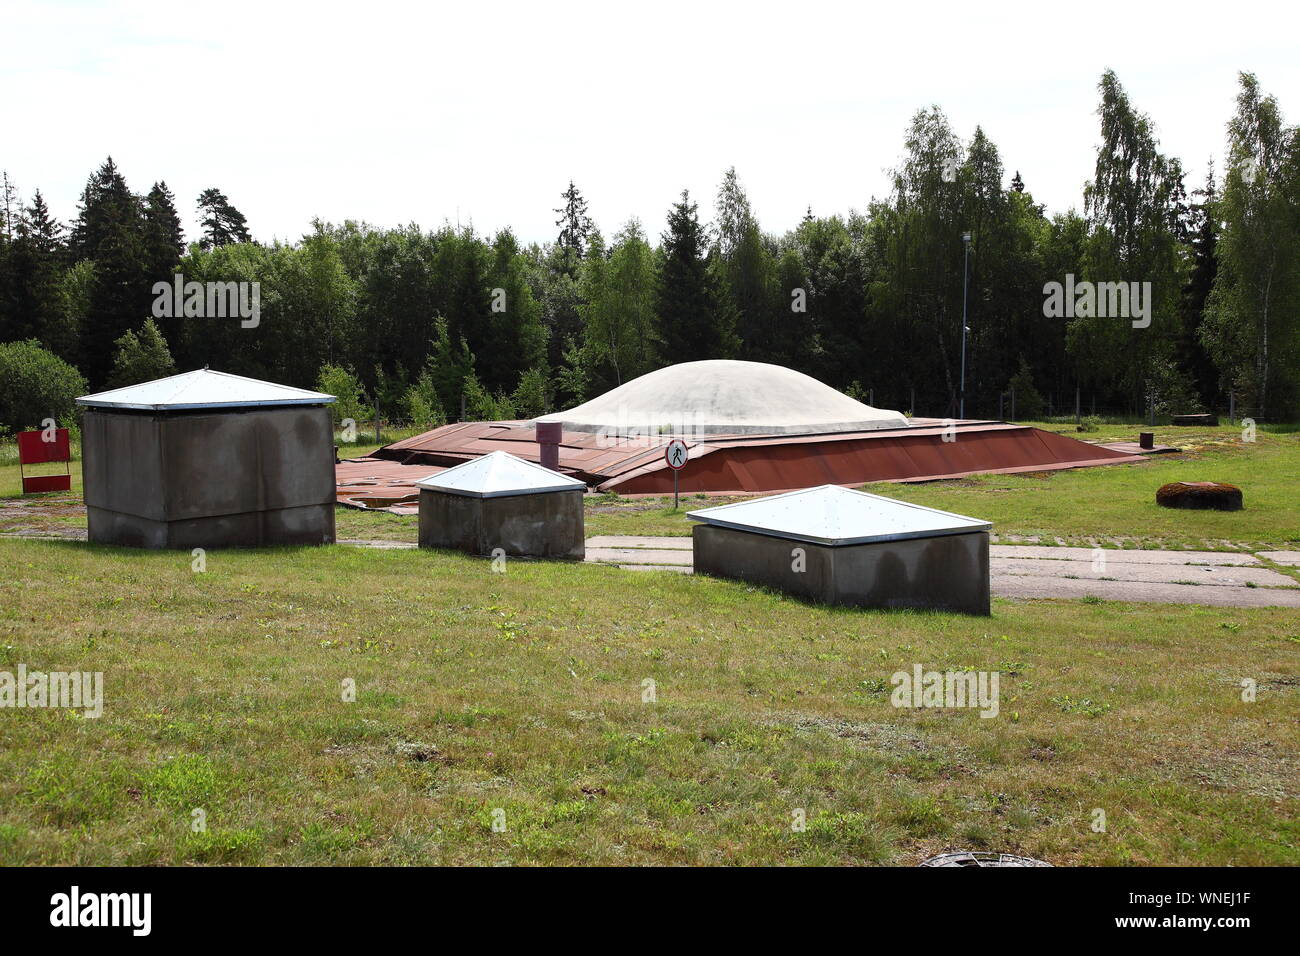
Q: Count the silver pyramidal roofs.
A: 3